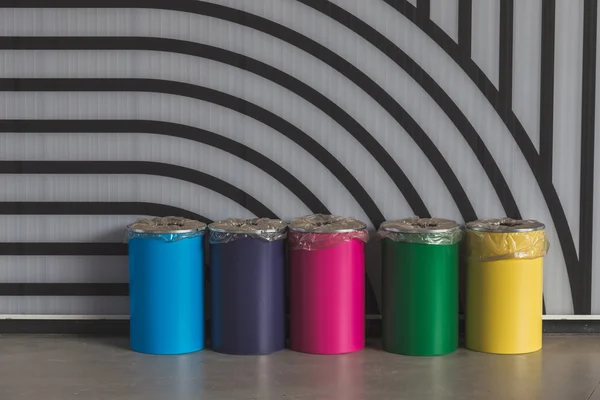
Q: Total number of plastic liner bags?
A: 5